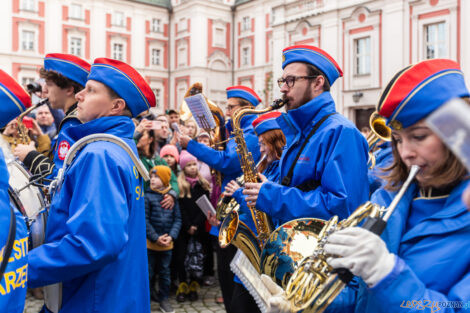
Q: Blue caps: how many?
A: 7